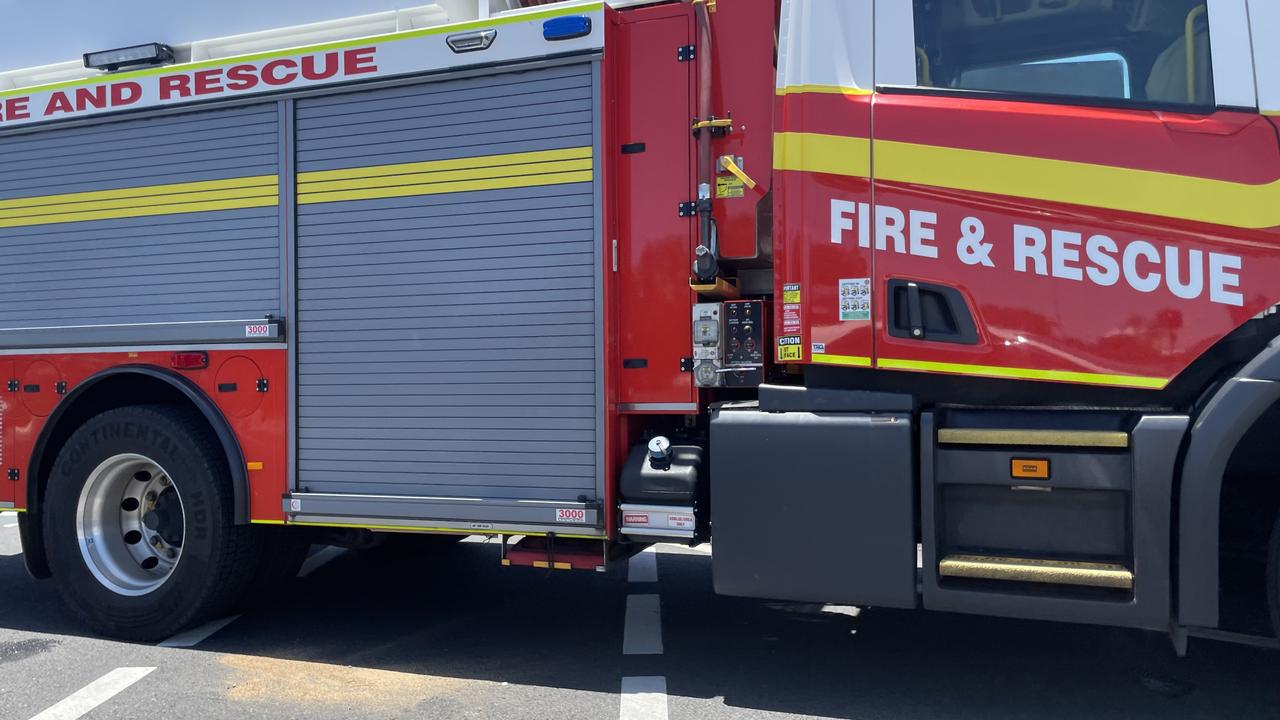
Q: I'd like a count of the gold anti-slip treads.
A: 2